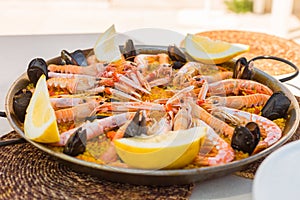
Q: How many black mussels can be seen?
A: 10